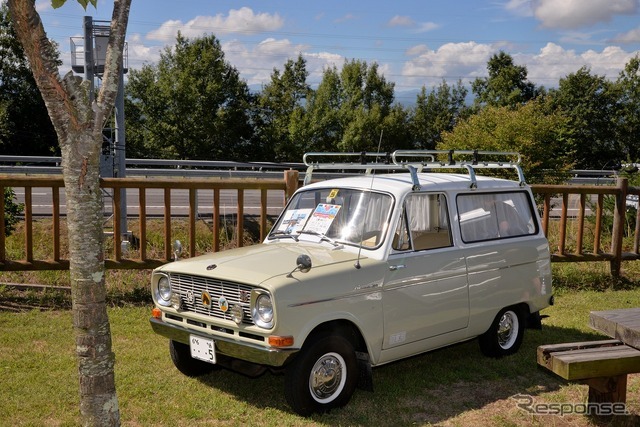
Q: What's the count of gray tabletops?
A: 1